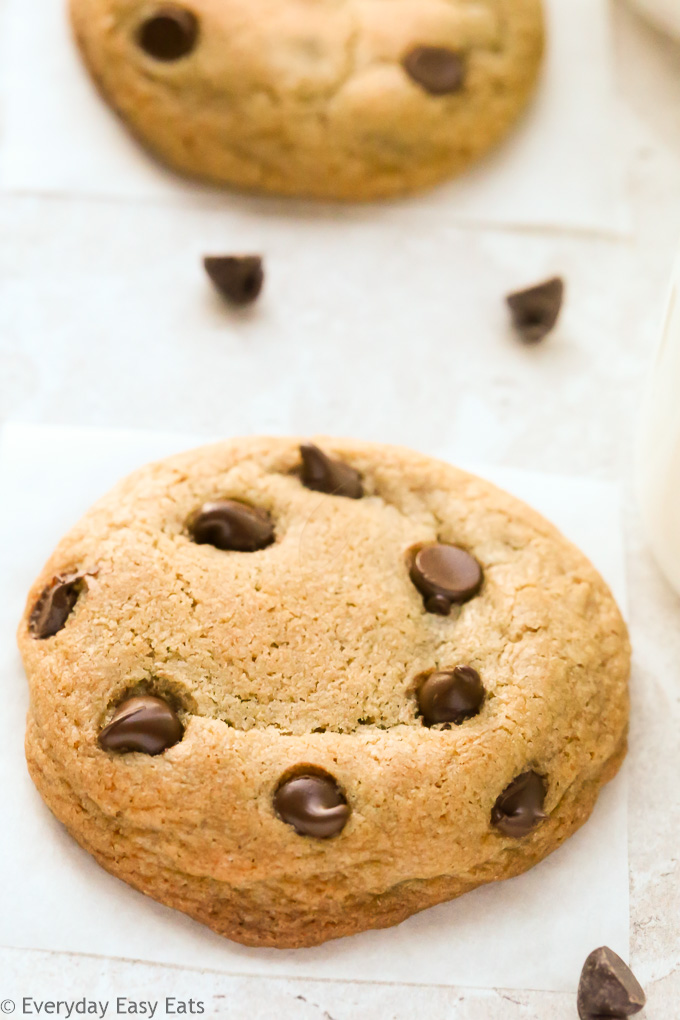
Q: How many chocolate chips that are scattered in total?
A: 3